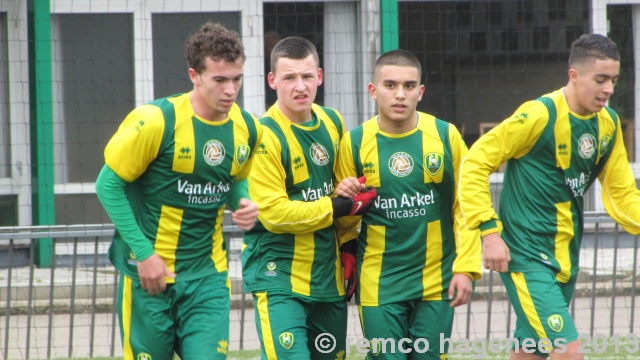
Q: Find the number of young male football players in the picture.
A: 4